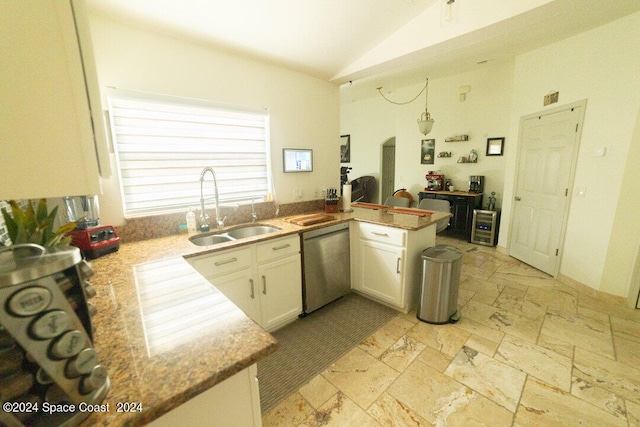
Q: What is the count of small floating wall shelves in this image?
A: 3